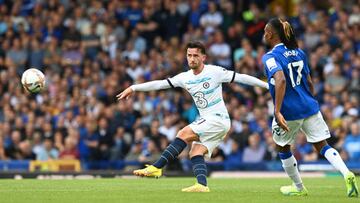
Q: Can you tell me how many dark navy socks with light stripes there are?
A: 2